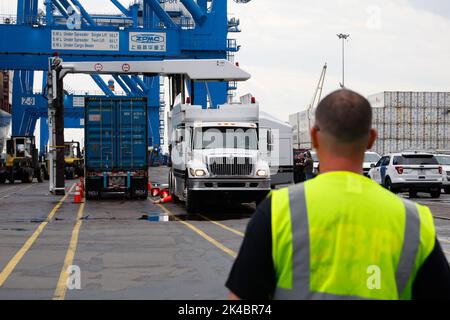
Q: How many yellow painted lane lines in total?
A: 4